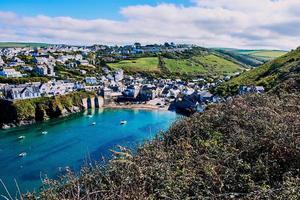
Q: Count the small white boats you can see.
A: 6